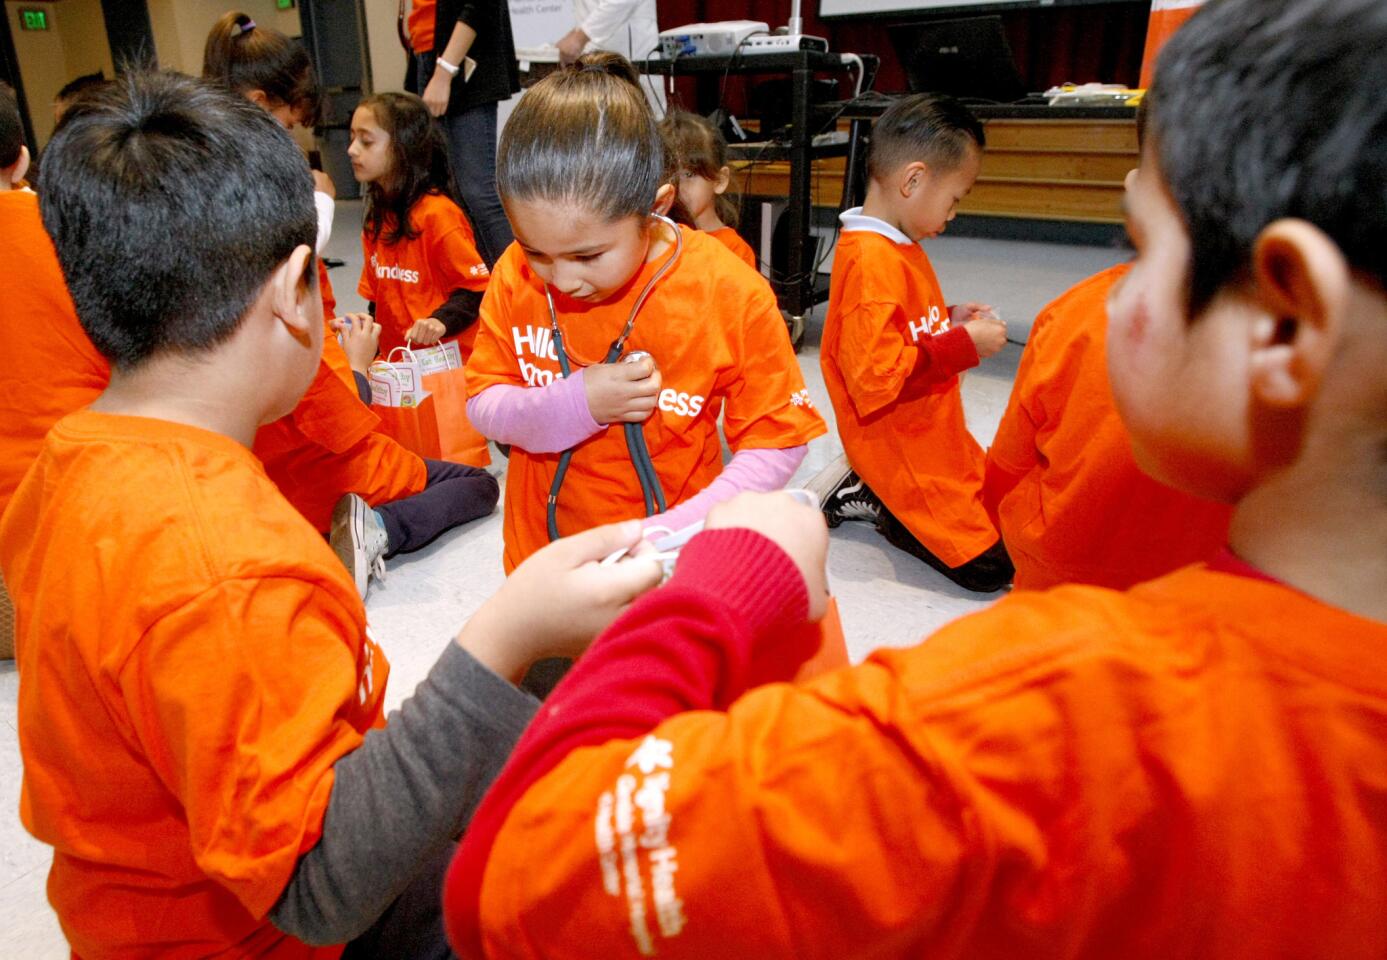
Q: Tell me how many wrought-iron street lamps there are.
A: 0